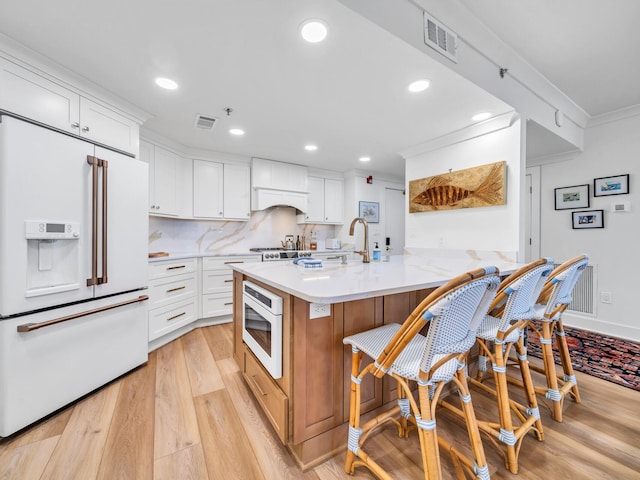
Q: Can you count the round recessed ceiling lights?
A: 7